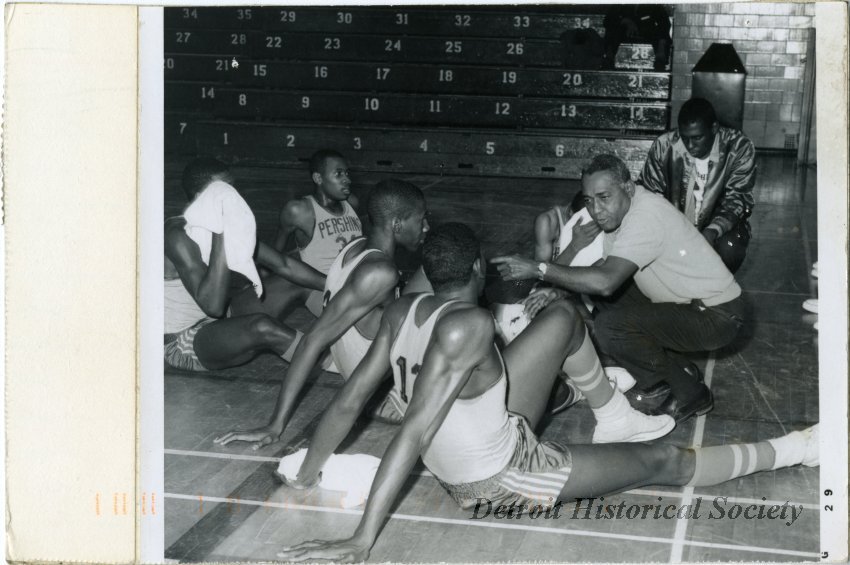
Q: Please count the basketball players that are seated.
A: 5